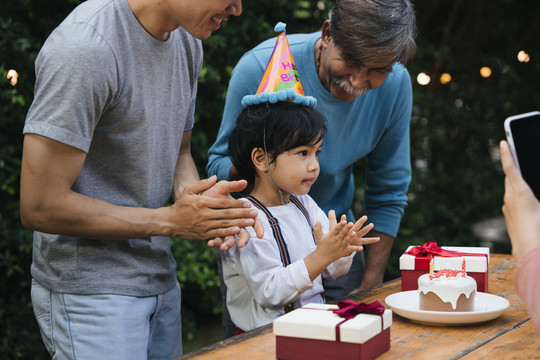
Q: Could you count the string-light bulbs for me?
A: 5